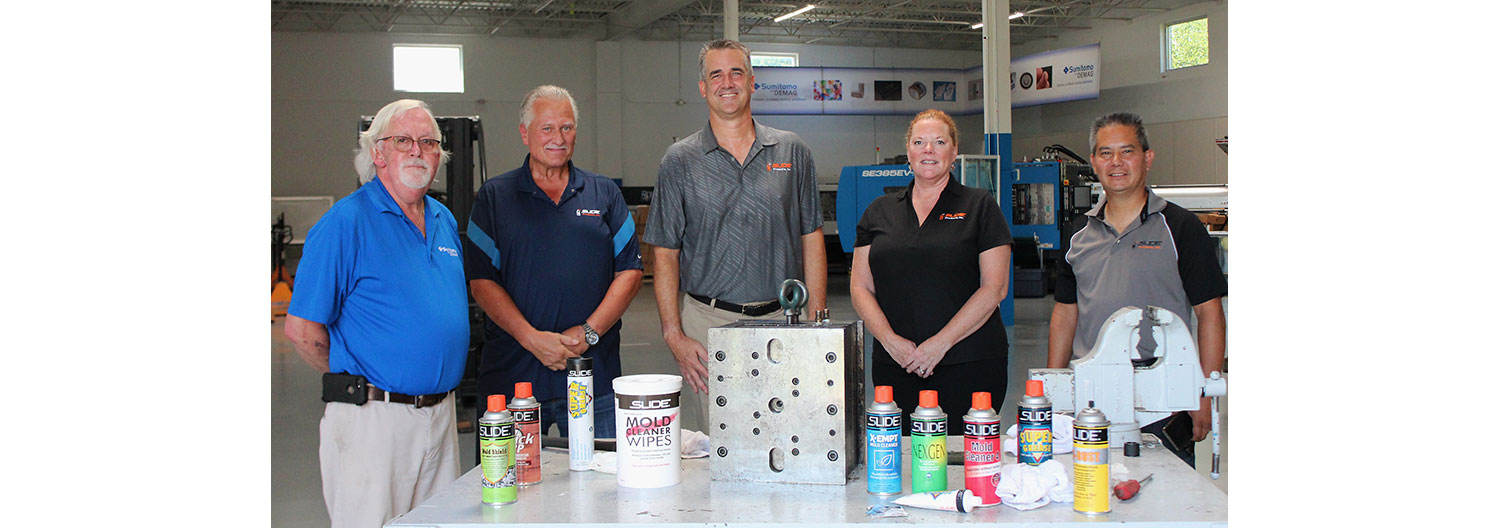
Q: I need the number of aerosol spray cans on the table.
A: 7